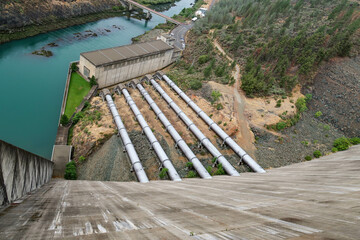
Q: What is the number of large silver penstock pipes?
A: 5